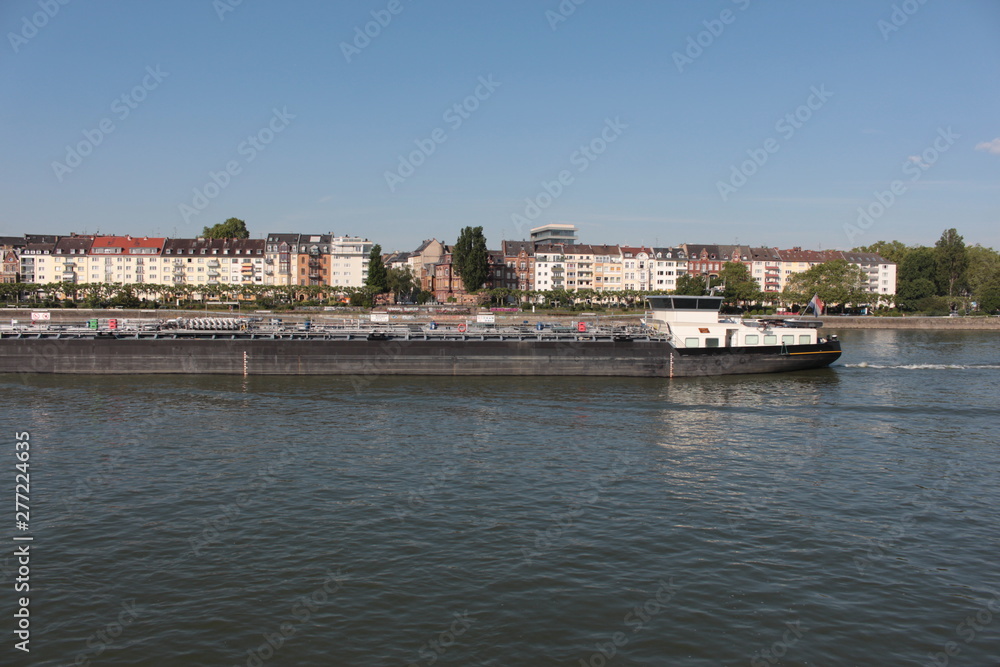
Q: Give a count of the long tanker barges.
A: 1